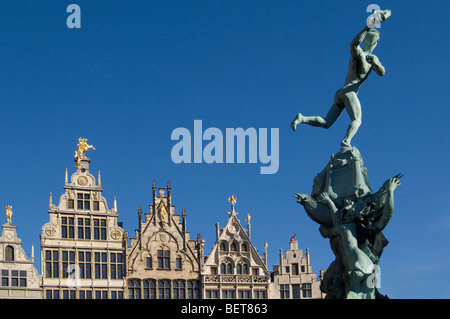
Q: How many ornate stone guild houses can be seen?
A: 5